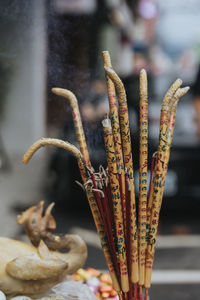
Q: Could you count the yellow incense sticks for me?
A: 8